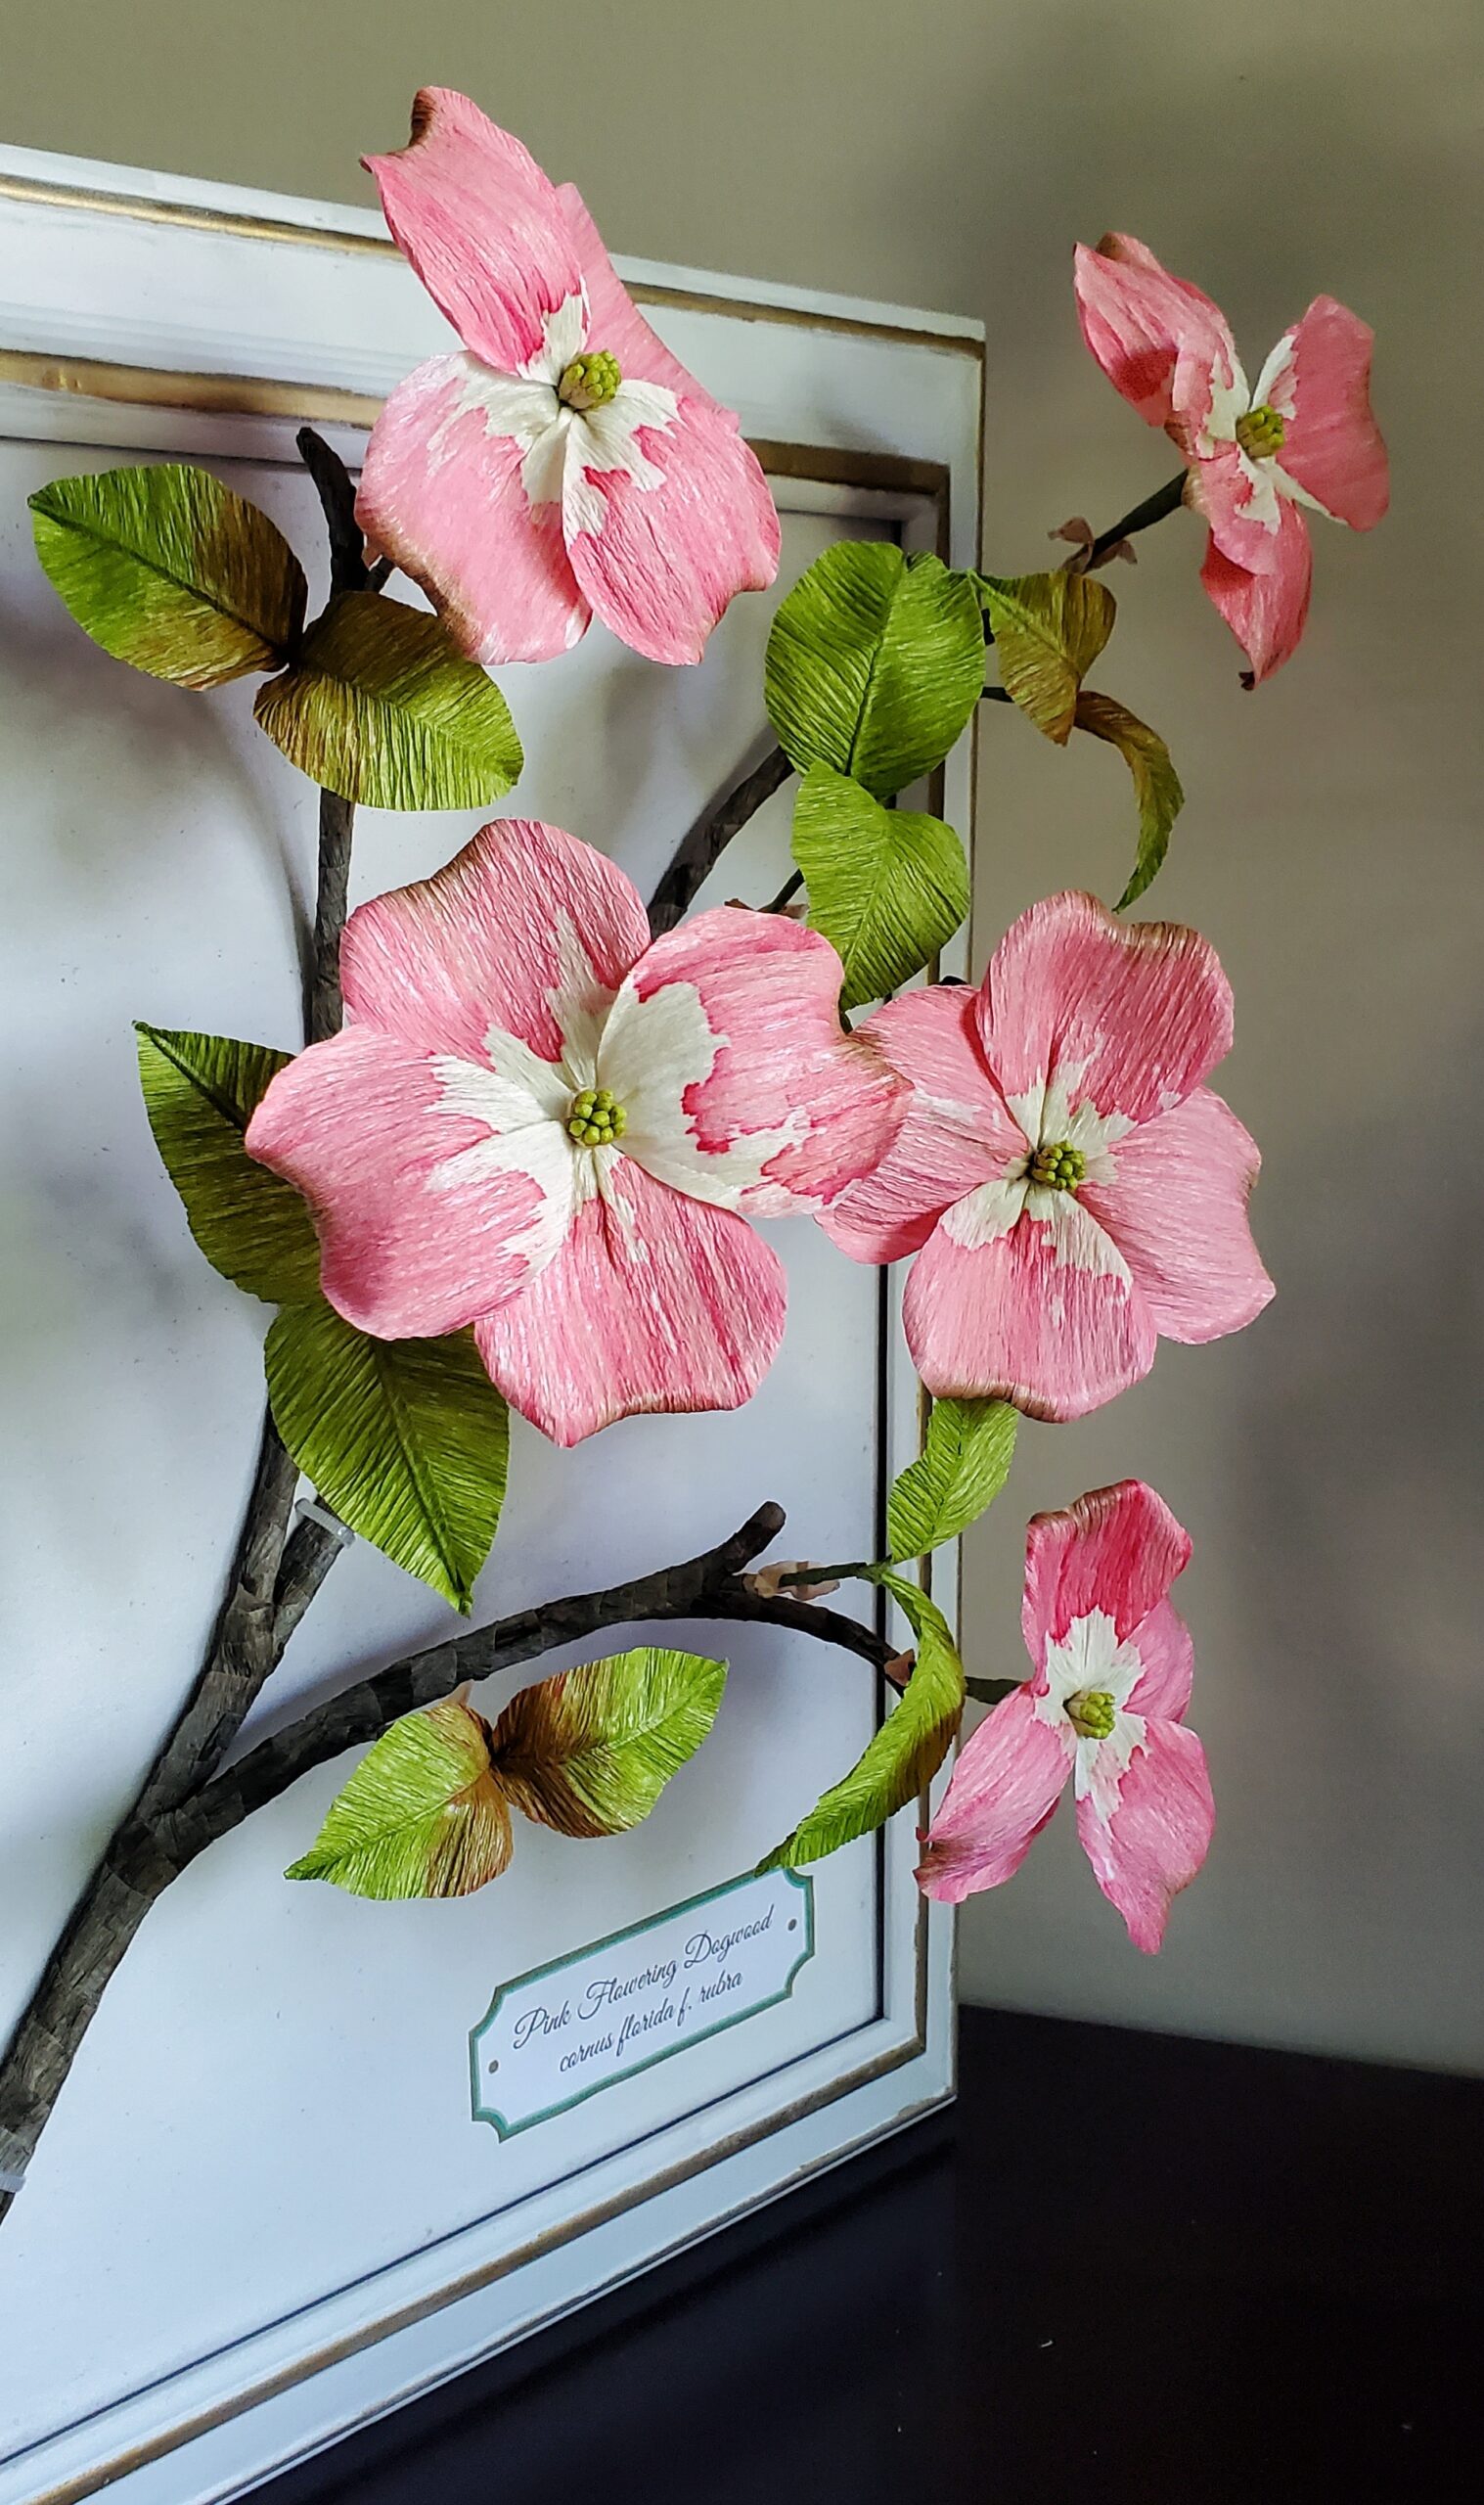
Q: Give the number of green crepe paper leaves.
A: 12